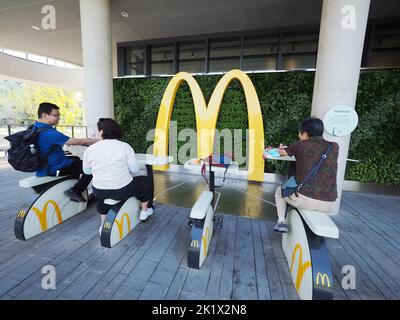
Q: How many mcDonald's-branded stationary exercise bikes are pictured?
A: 4